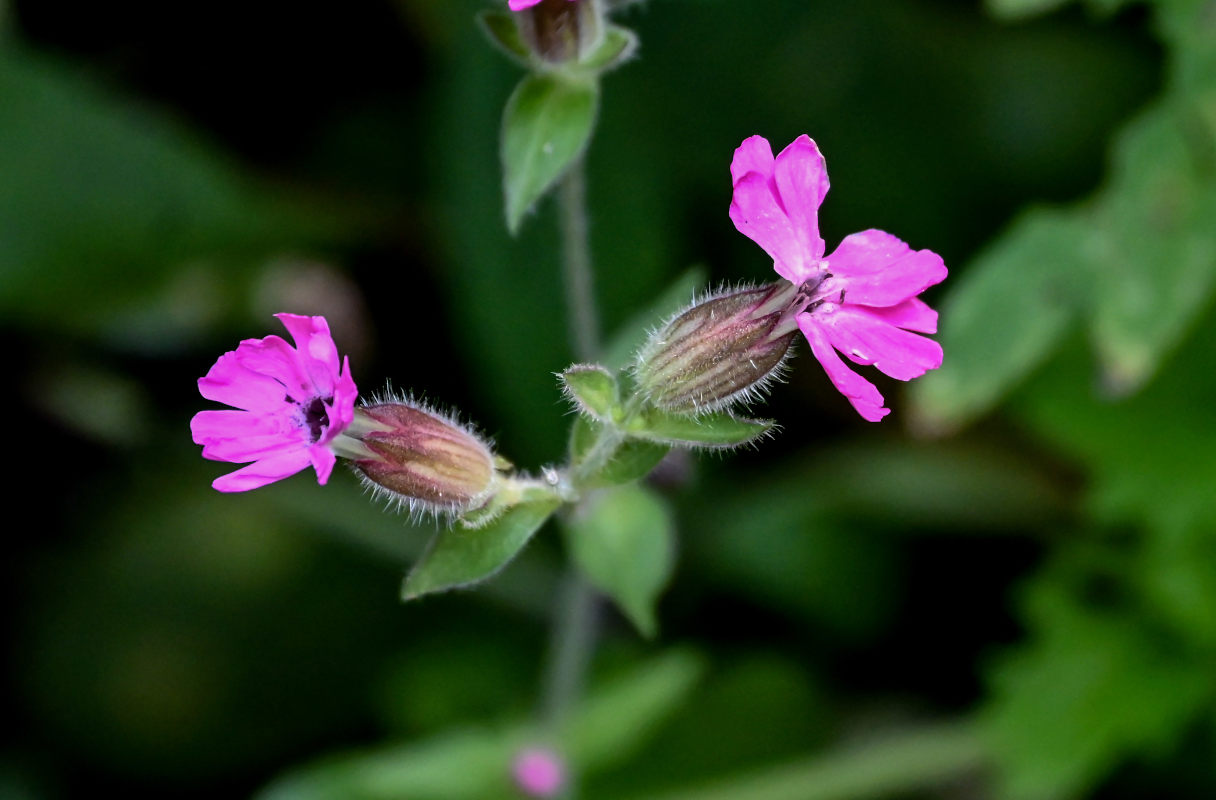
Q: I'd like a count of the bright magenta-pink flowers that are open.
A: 2